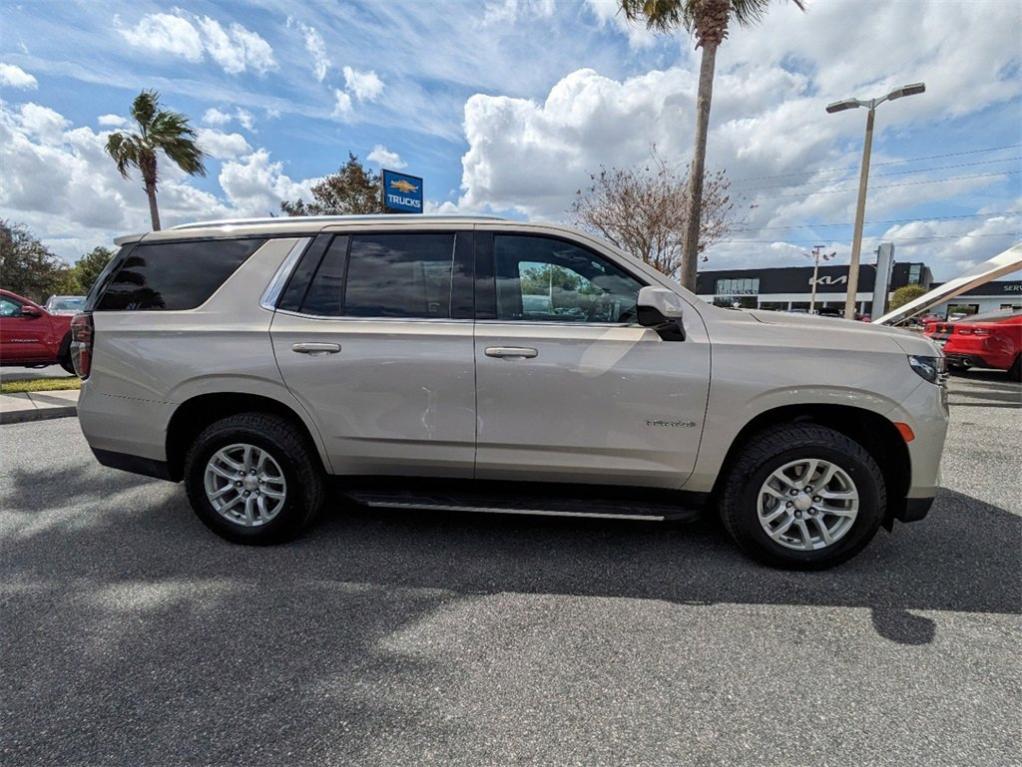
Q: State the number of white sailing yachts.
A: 0